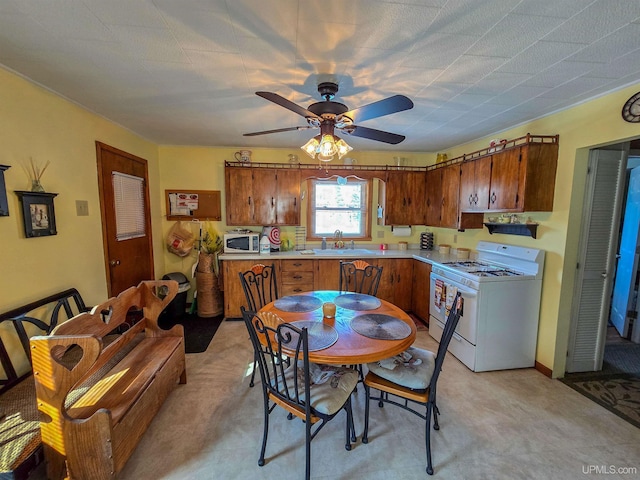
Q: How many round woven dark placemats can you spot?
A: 4